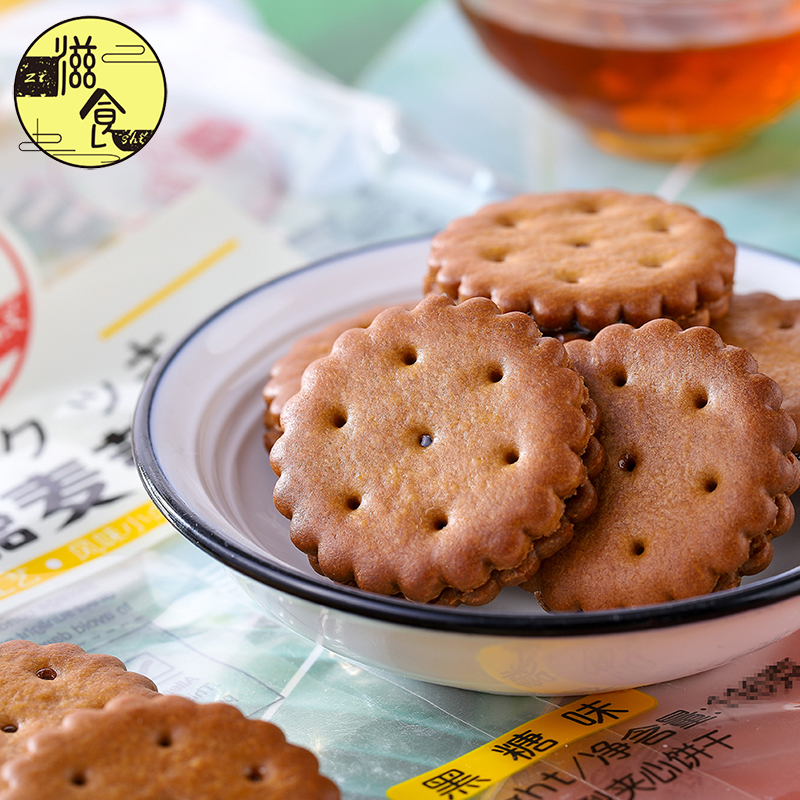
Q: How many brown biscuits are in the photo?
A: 7